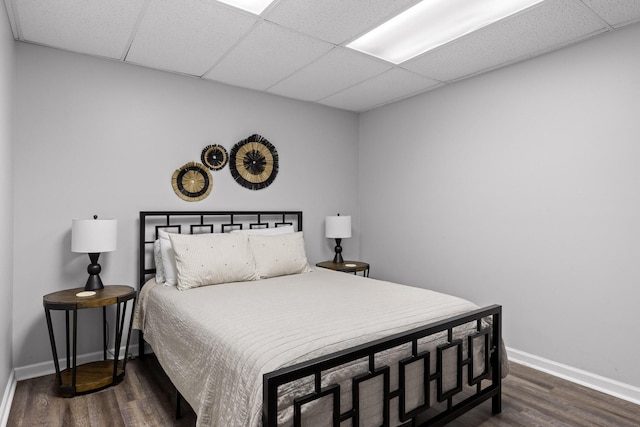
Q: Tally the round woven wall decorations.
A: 3